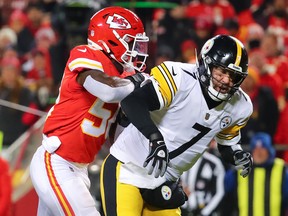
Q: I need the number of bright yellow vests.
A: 1